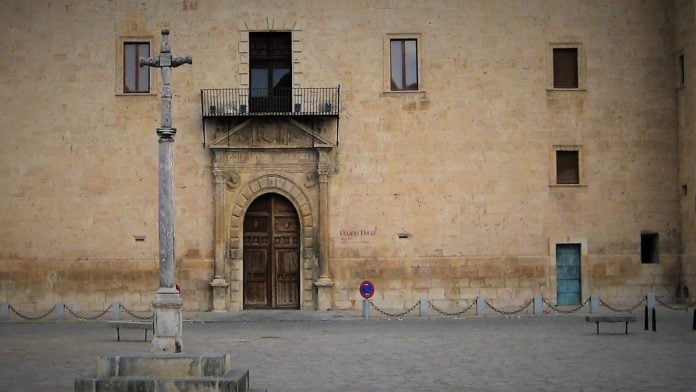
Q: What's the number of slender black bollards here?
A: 3